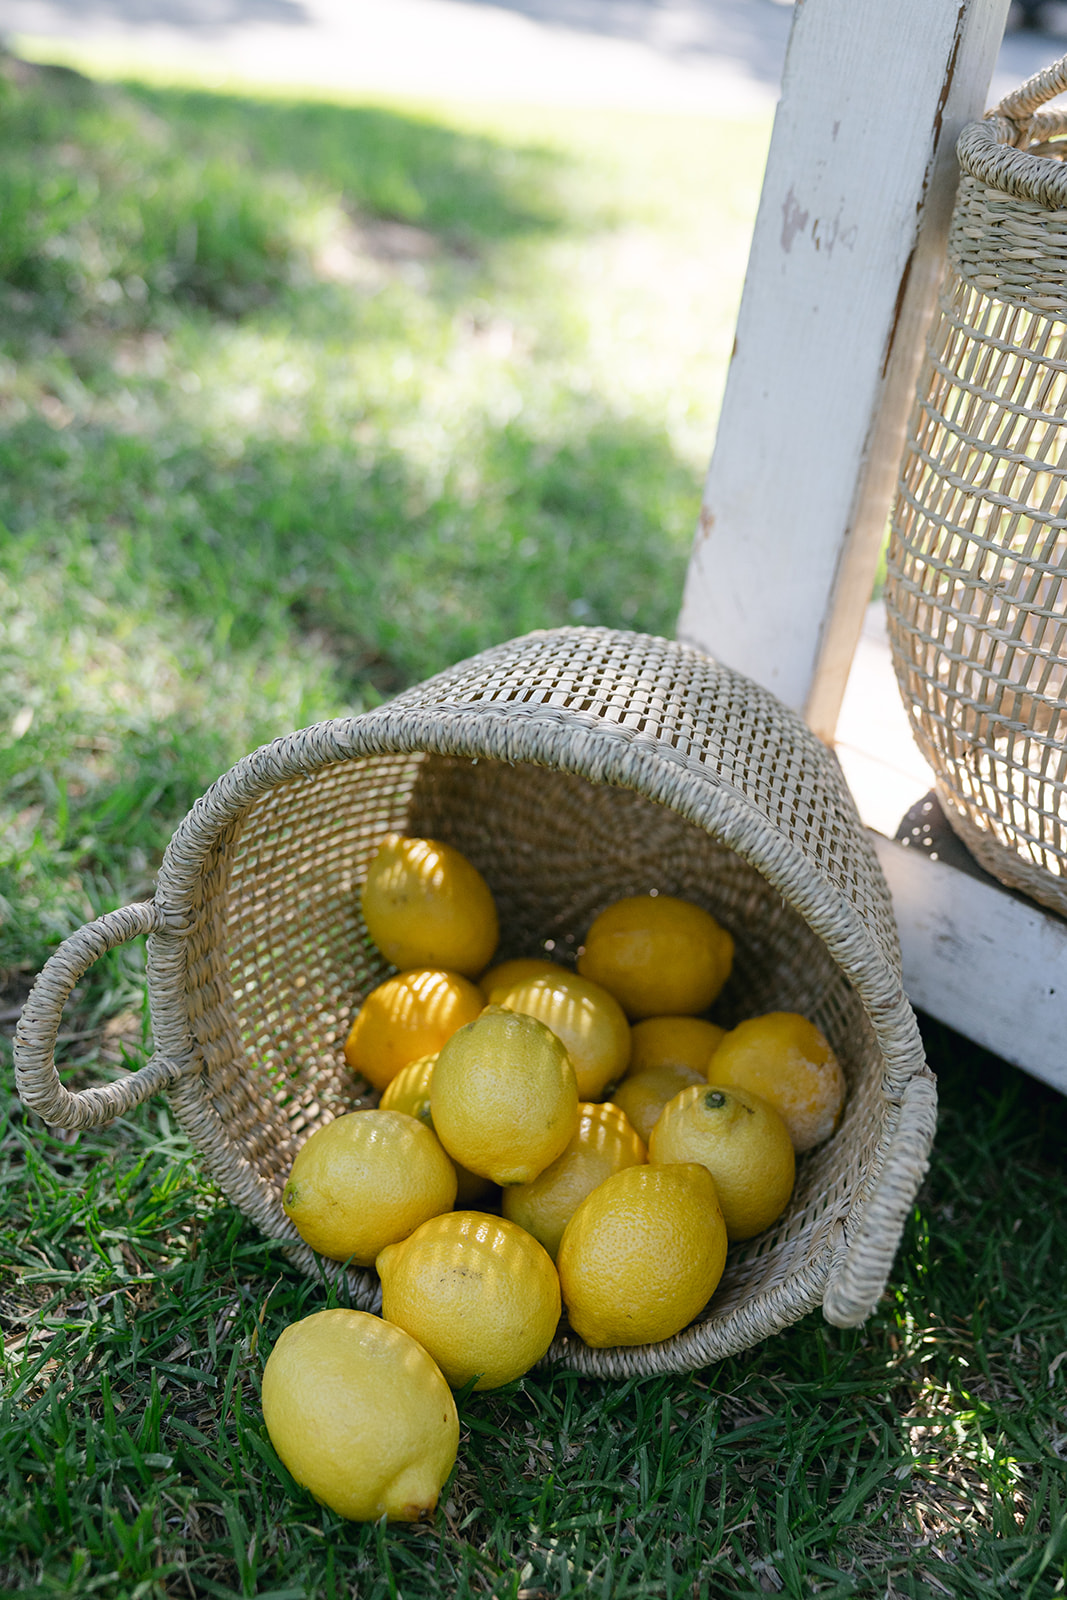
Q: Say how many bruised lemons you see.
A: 1